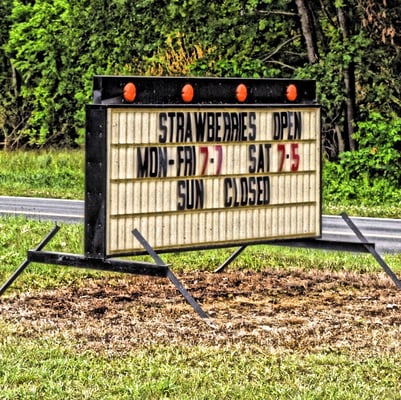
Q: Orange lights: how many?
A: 4